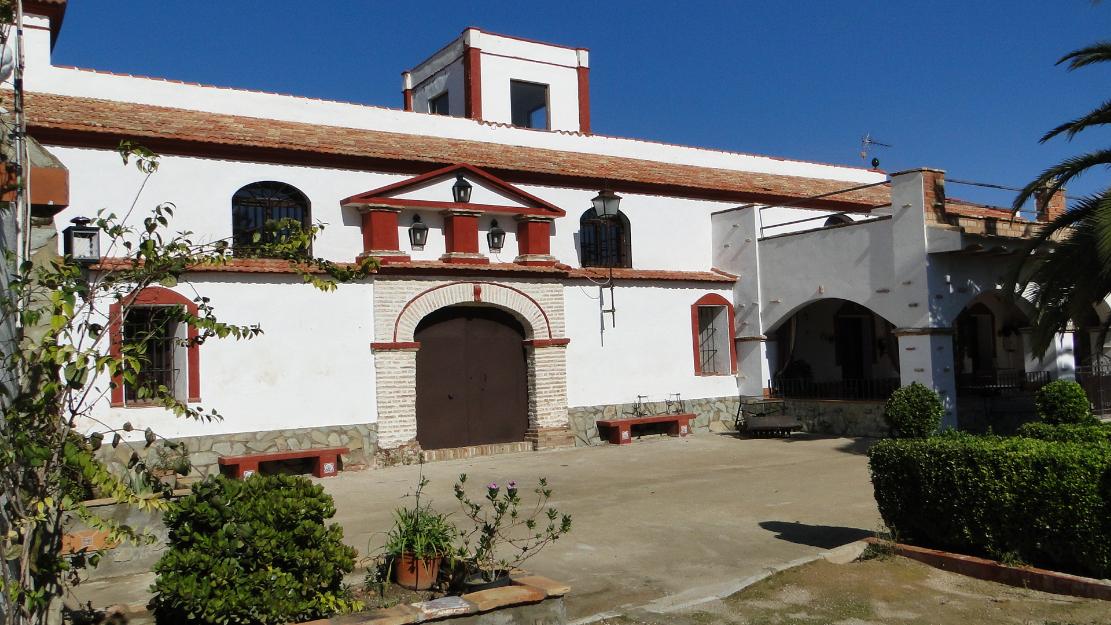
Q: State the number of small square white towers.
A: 1